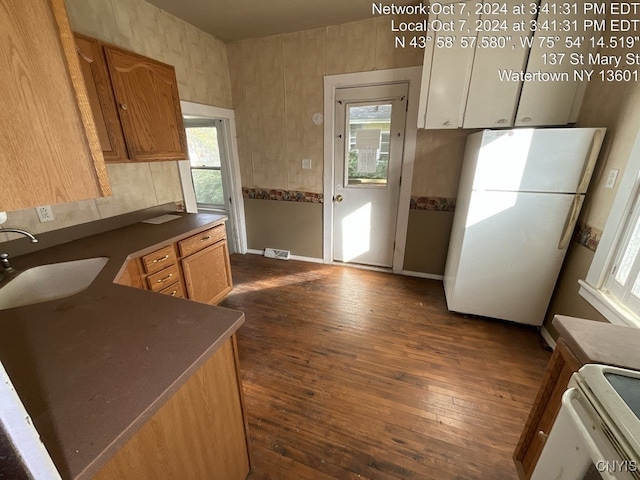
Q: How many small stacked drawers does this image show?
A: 3